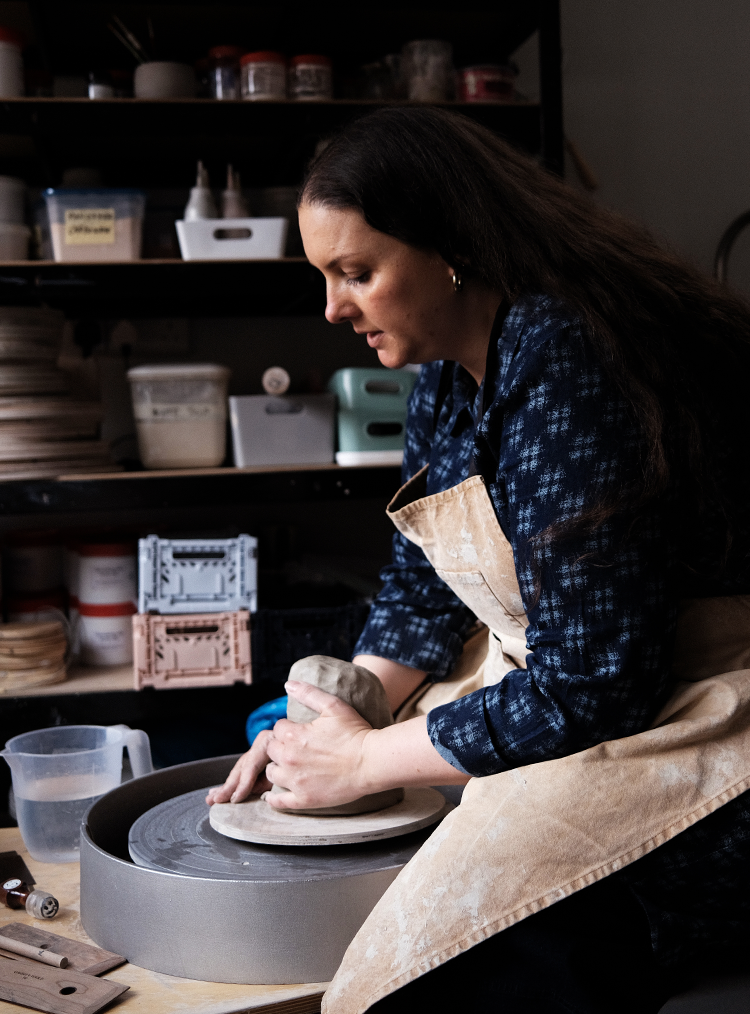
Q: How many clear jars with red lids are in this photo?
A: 3